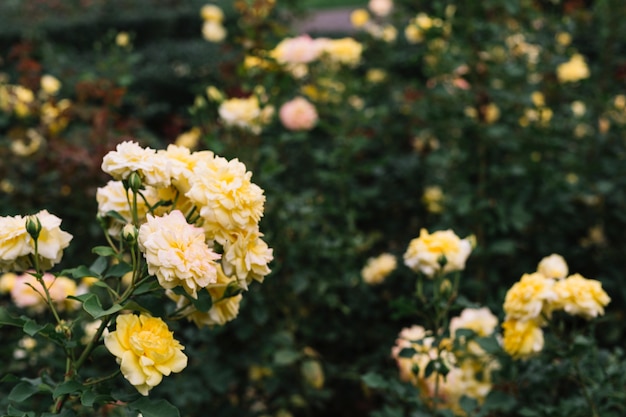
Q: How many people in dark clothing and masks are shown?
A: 0